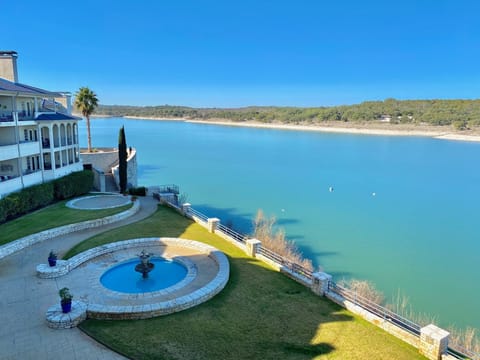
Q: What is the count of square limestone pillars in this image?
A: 5